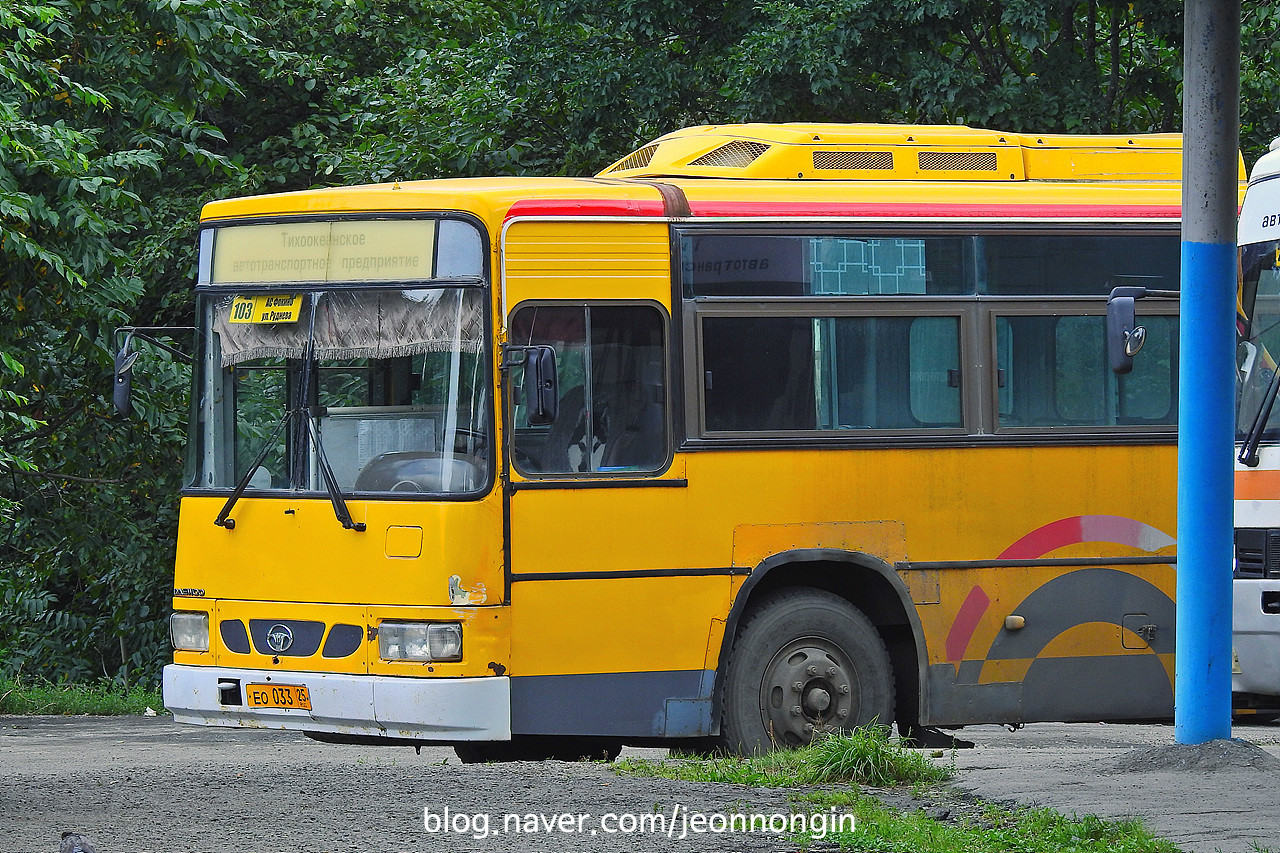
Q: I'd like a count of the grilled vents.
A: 4